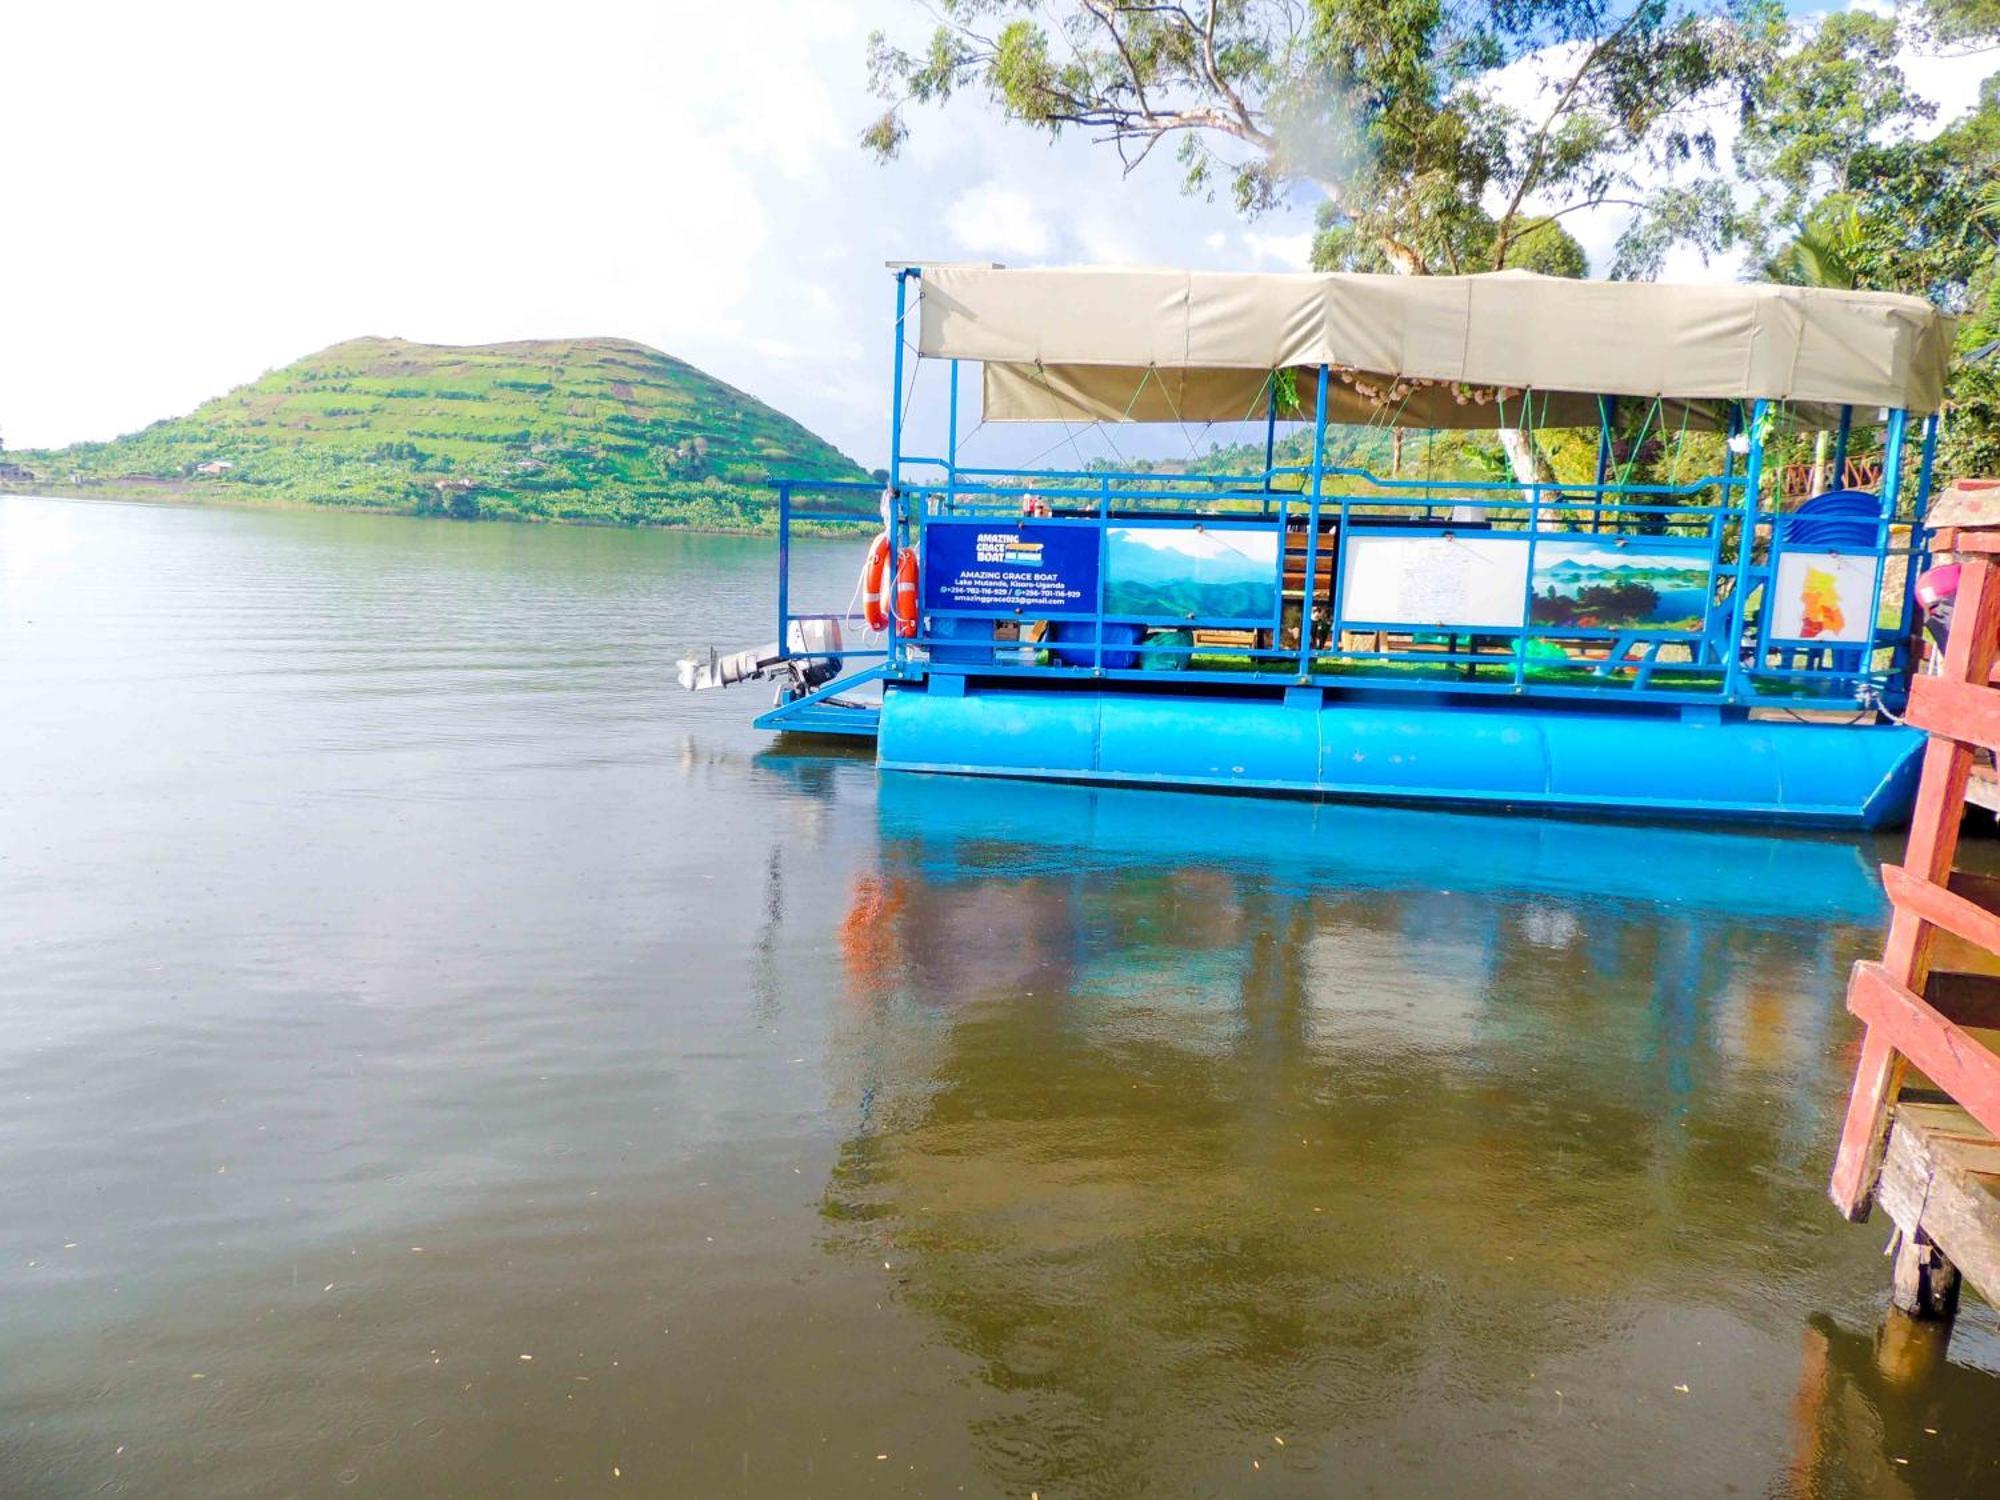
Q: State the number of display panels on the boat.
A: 5